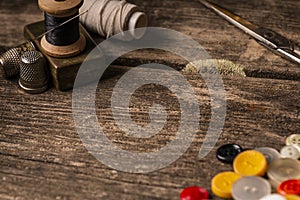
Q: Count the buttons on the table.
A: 12